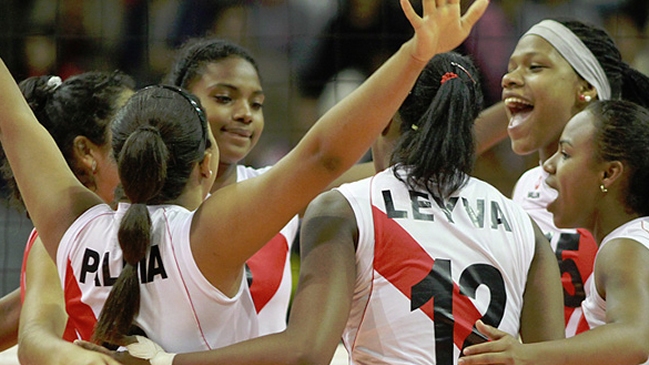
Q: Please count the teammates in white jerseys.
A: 5